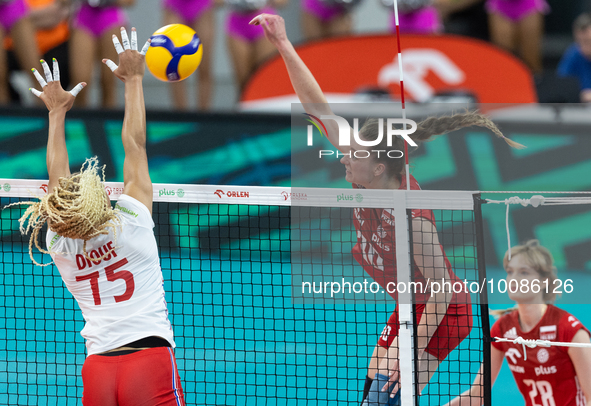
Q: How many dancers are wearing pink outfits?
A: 7